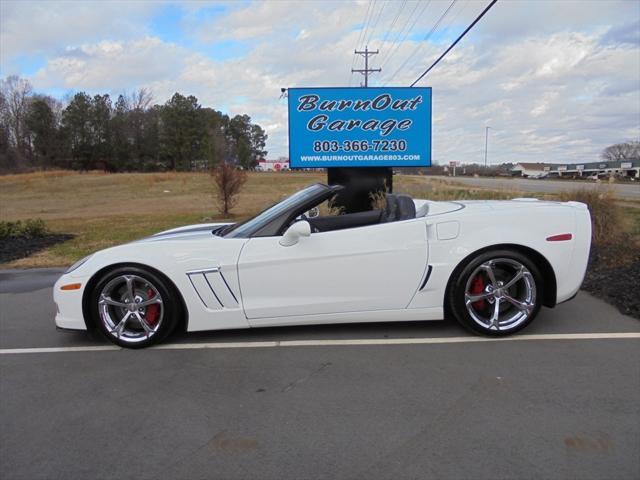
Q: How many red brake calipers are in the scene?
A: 2